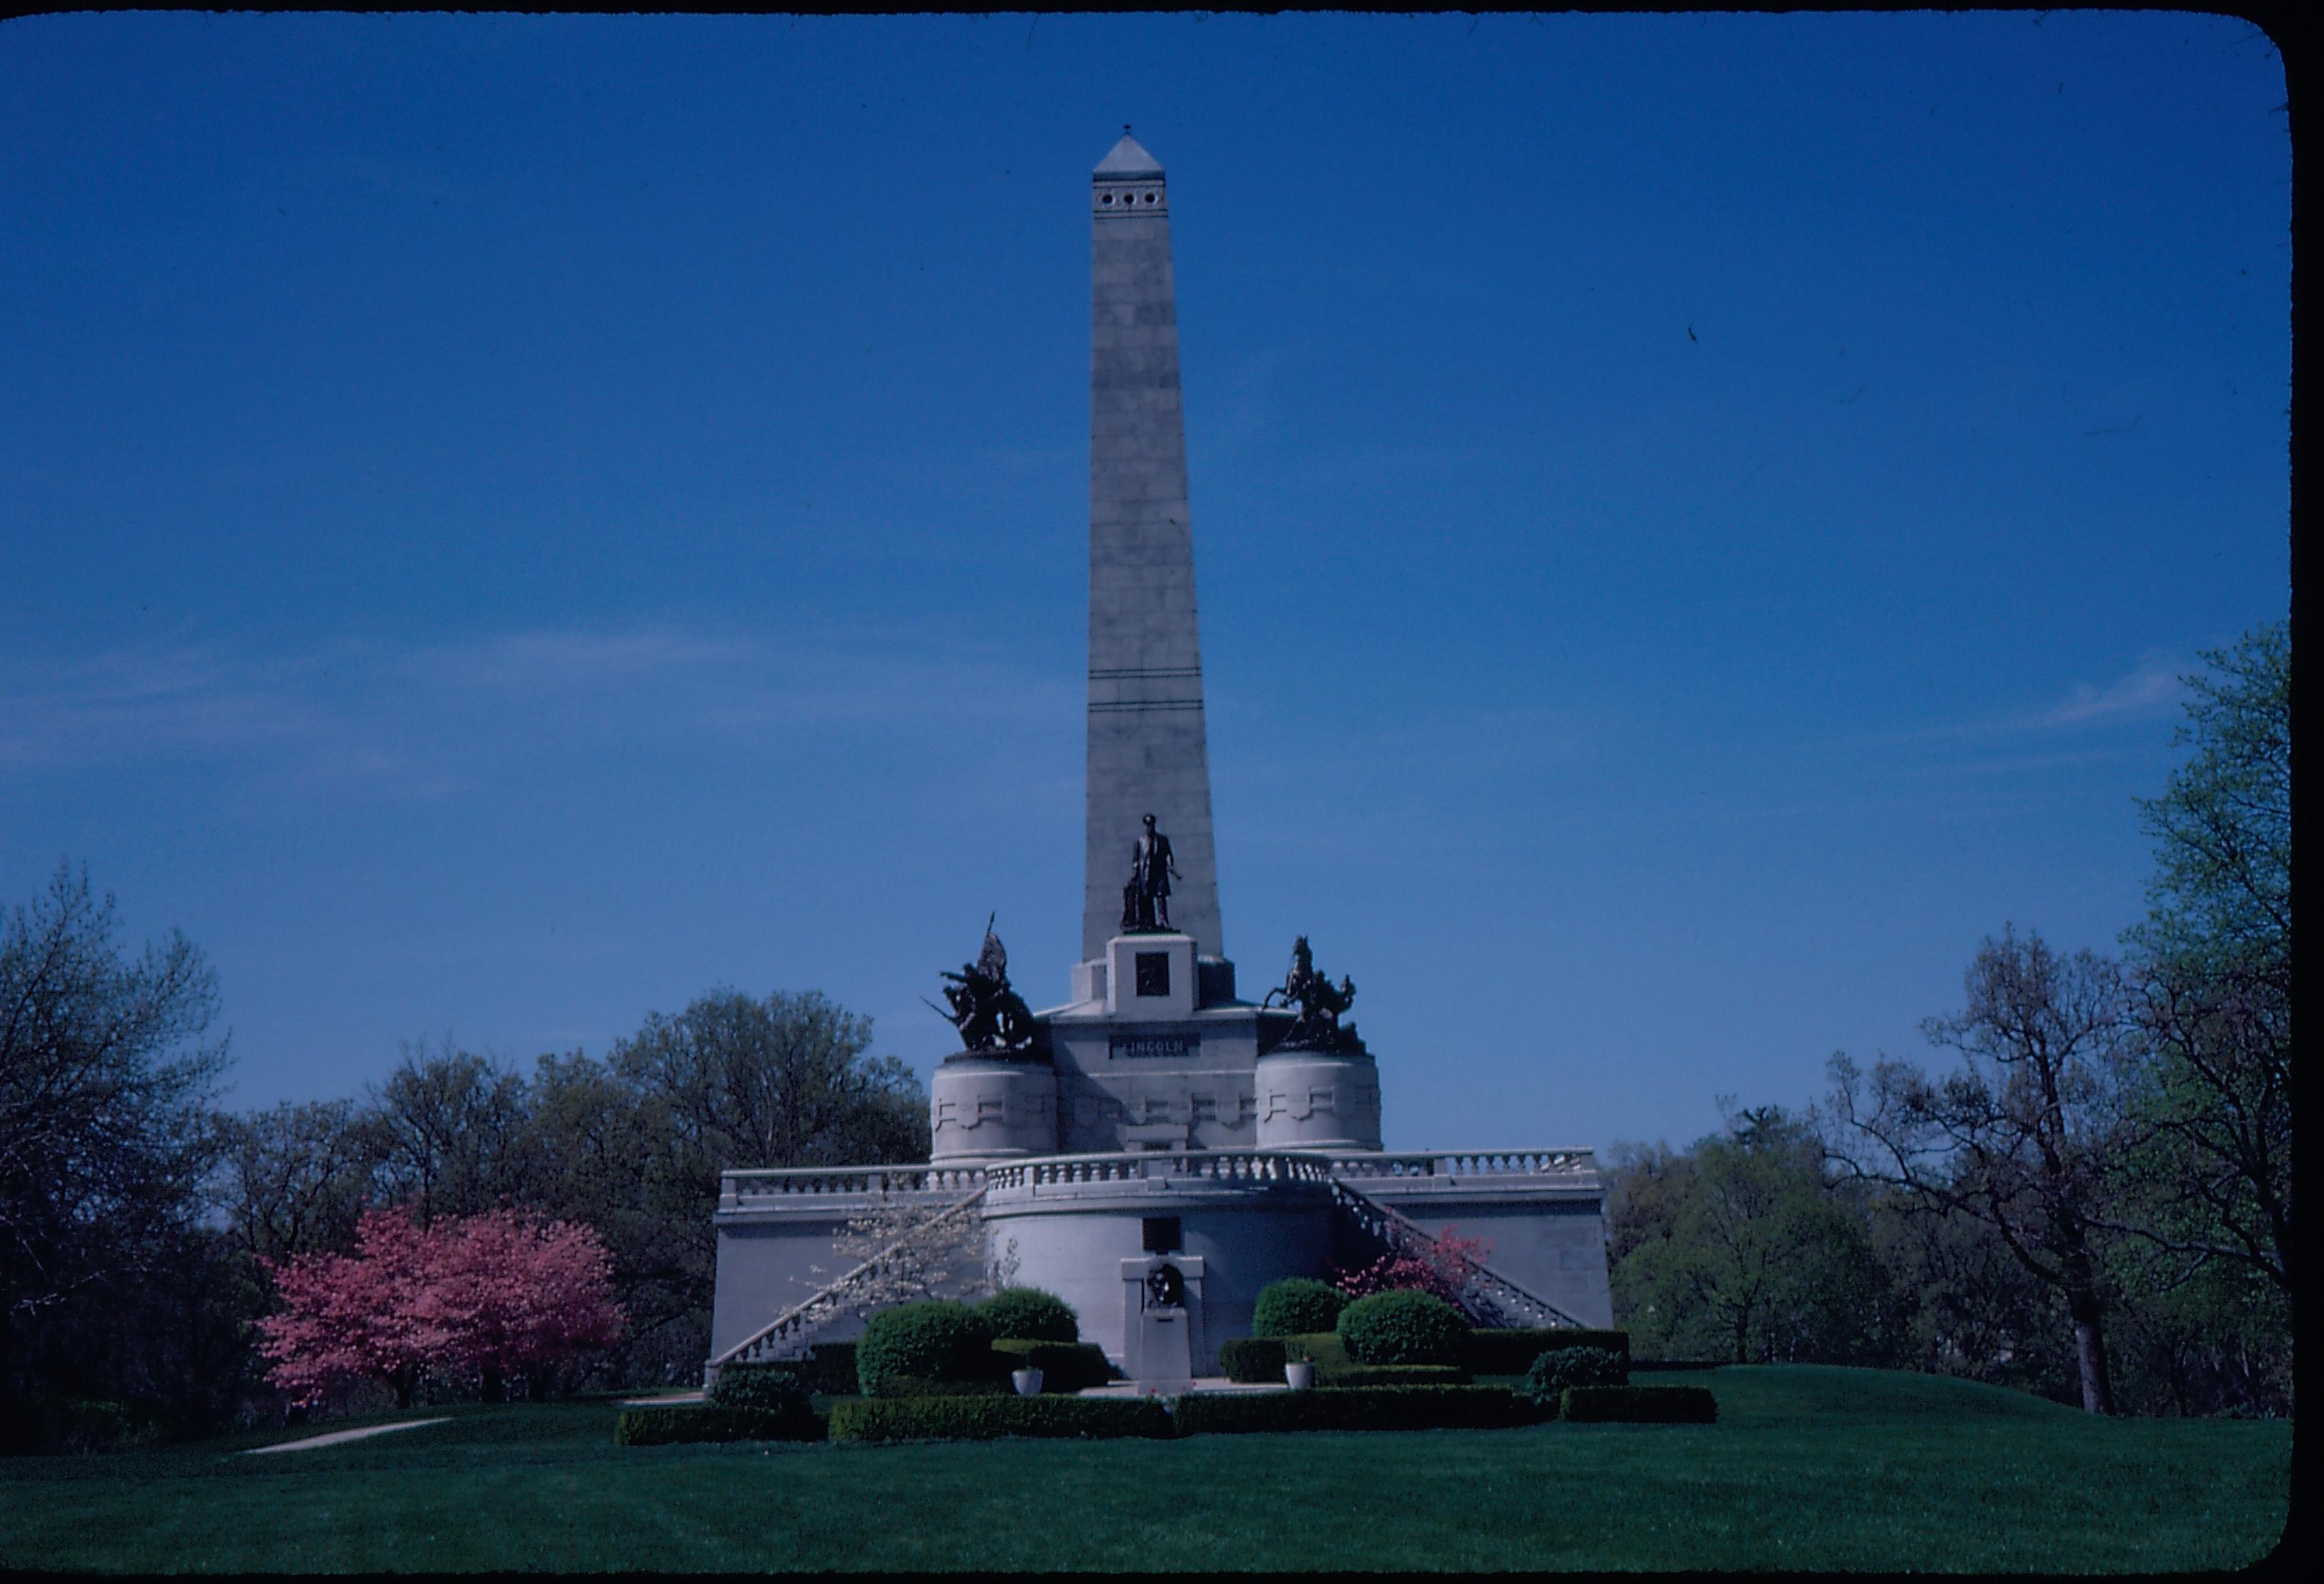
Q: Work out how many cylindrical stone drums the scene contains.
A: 2